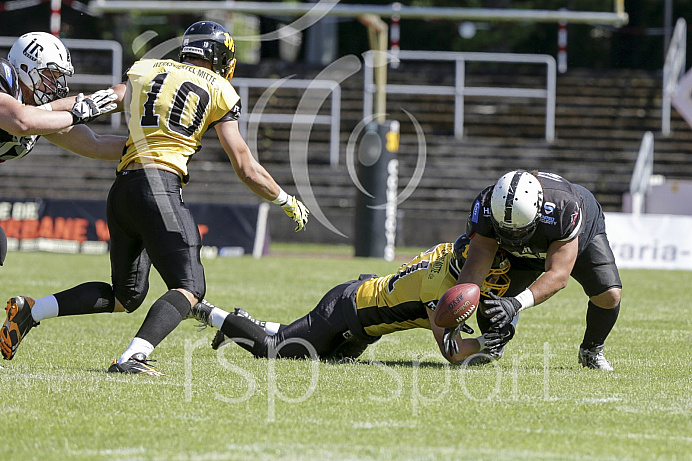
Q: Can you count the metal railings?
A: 5